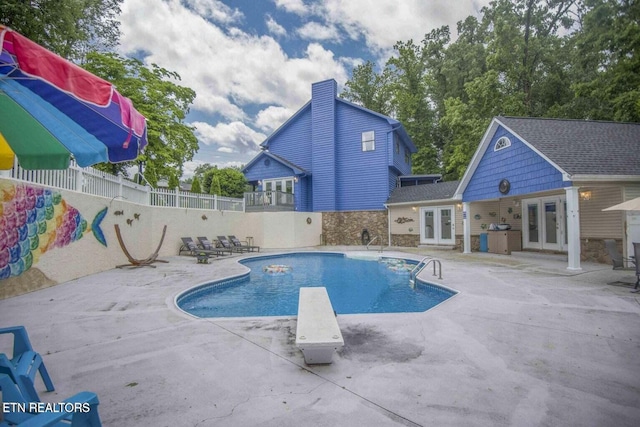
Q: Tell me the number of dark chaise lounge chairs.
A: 4